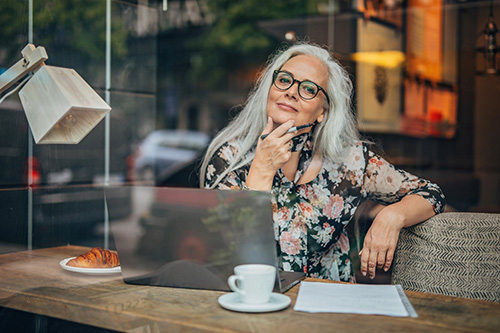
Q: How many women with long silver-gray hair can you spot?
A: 1